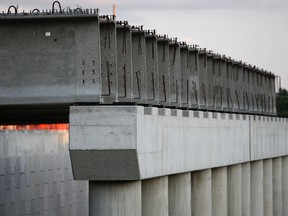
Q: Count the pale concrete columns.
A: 11